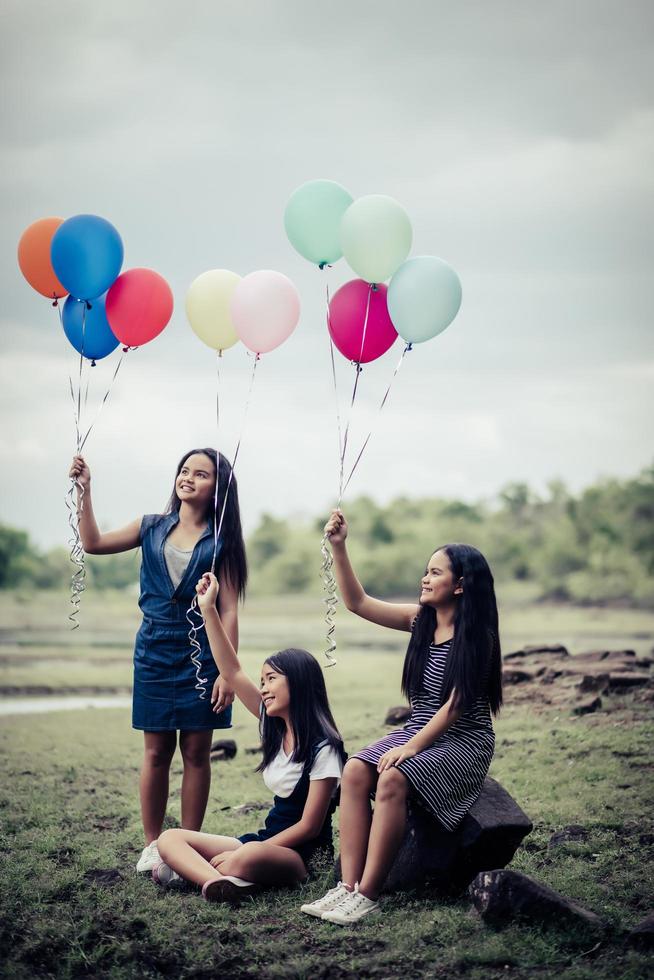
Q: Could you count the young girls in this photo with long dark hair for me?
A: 3